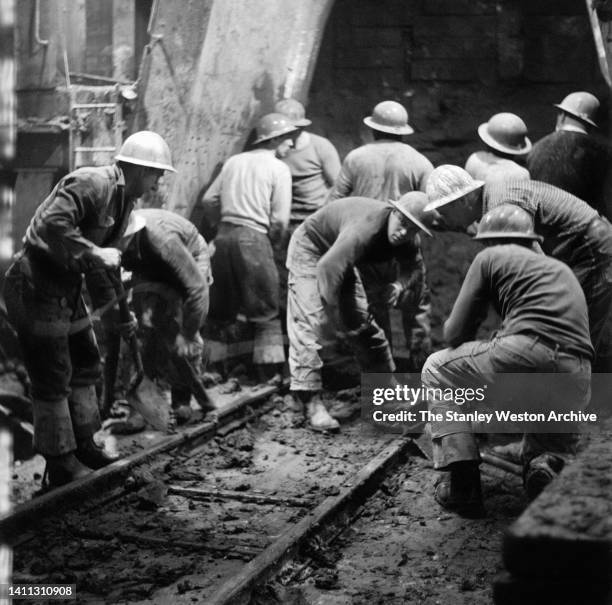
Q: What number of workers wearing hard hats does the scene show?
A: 10